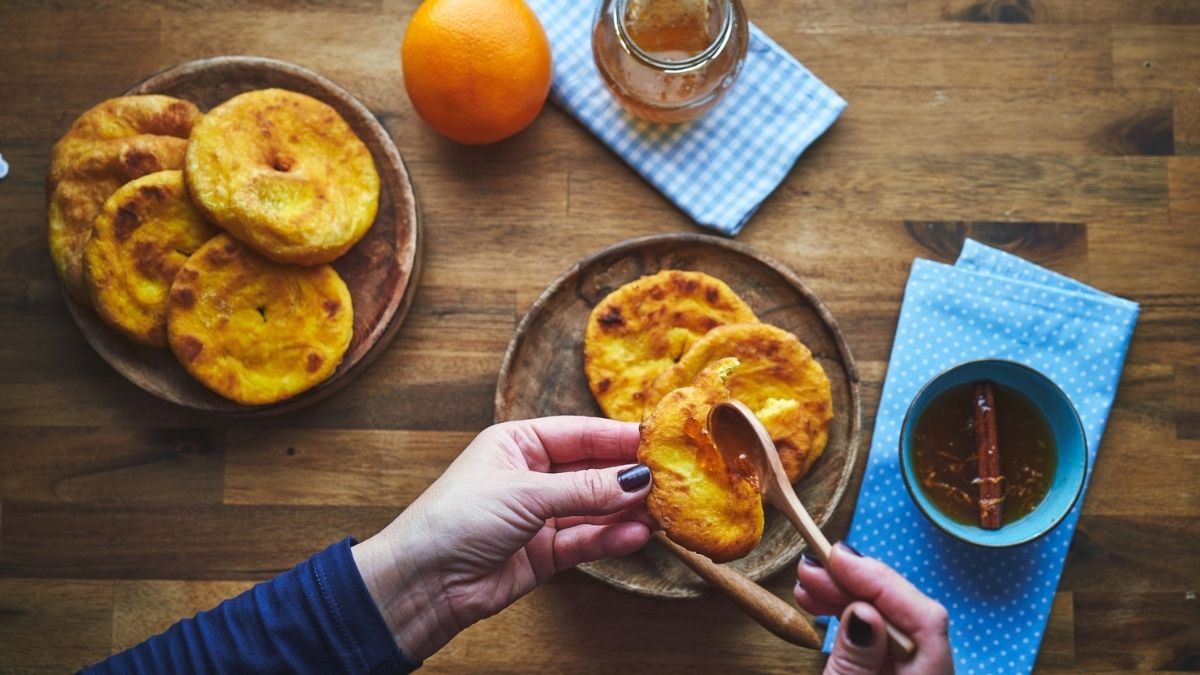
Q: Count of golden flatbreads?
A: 7